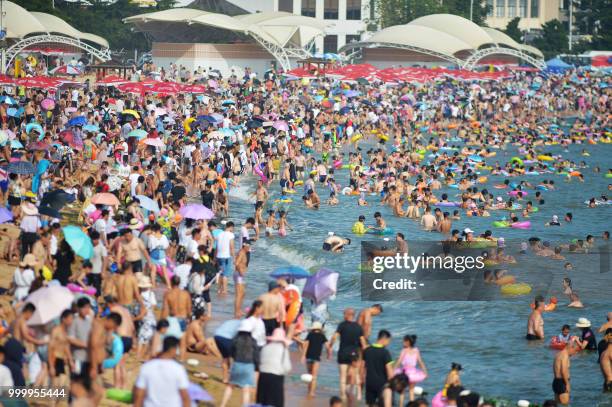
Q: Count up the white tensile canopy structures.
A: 3